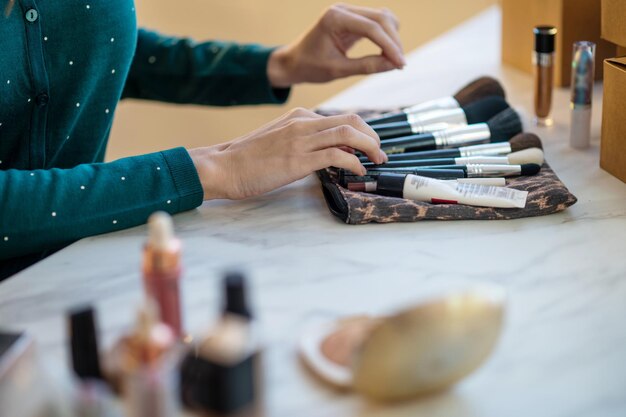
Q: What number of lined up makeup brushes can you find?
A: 6